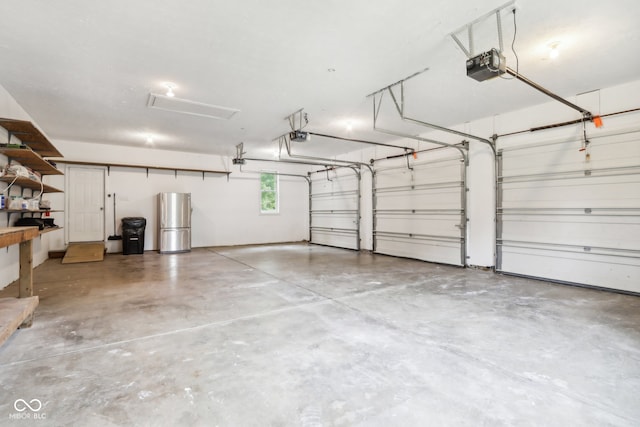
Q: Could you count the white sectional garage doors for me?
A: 3